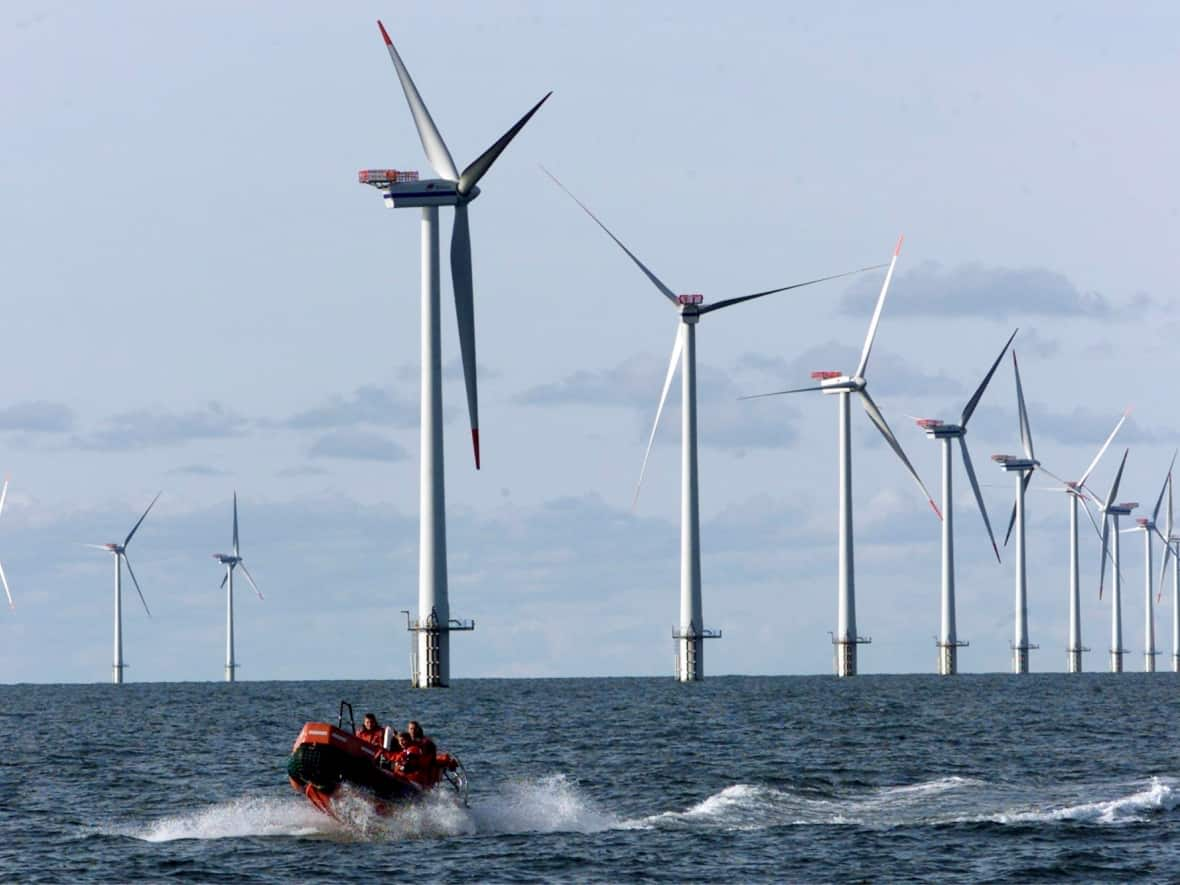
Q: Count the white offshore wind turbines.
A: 12